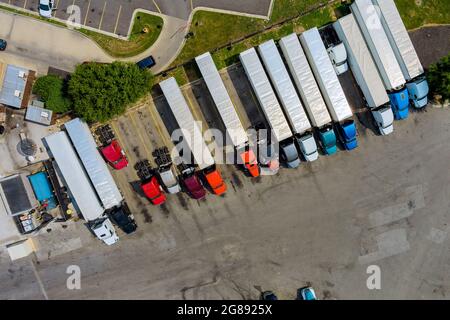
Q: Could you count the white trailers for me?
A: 11